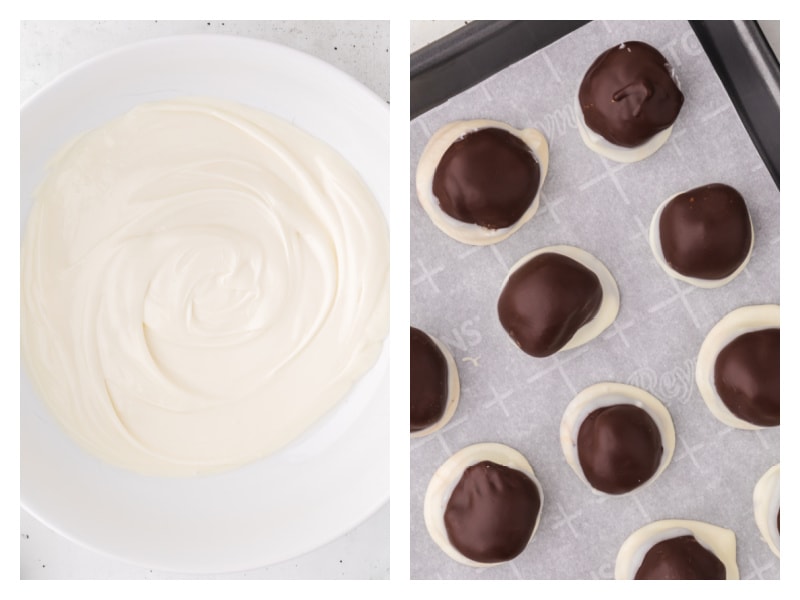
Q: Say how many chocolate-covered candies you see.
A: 10